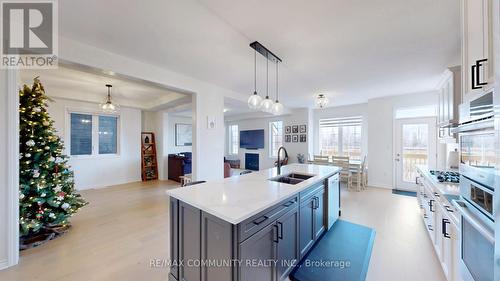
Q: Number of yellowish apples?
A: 0